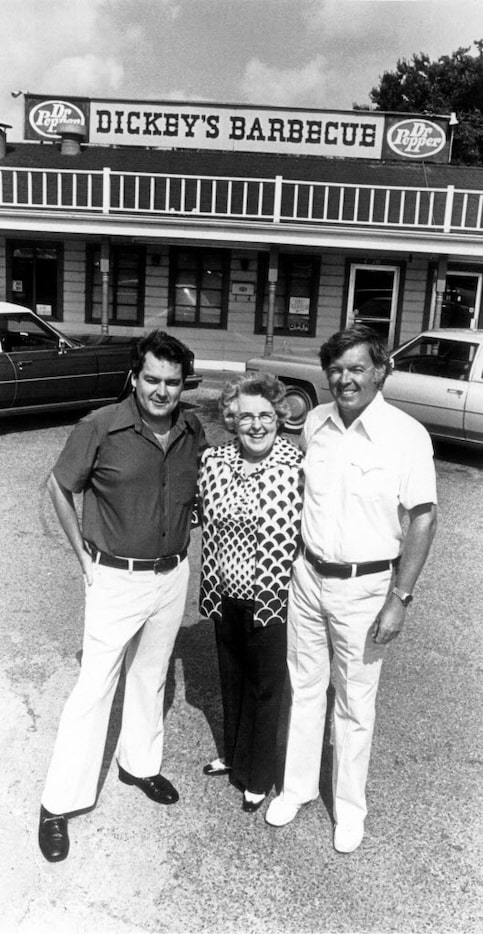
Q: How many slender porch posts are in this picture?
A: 3